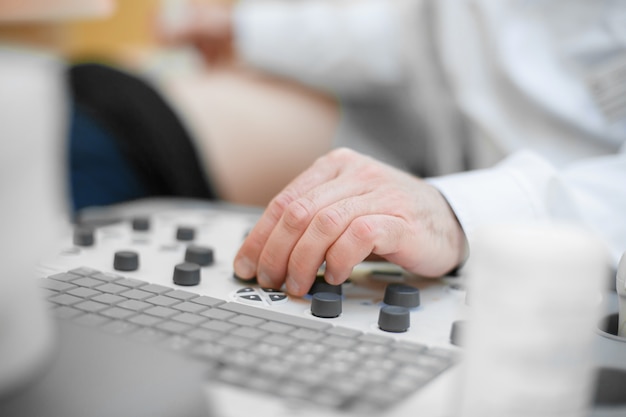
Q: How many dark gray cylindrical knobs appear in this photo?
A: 11